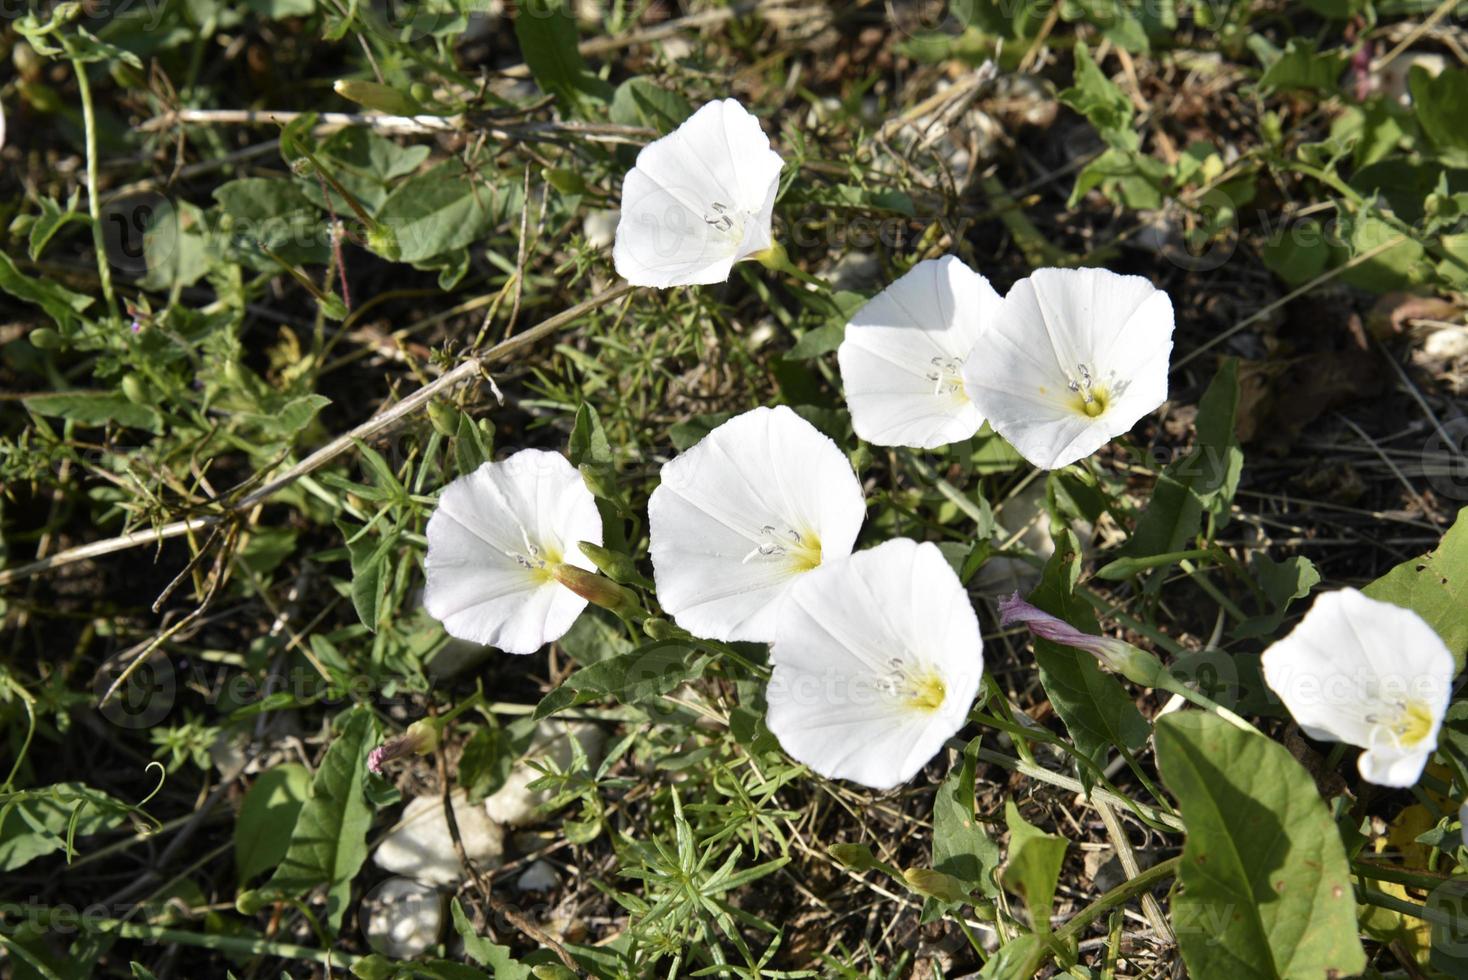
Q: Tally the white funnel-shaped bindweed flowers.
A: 7